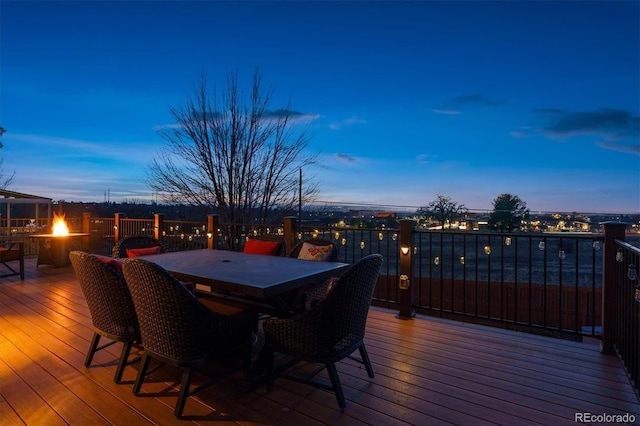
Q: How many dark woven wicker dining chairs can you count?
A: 6